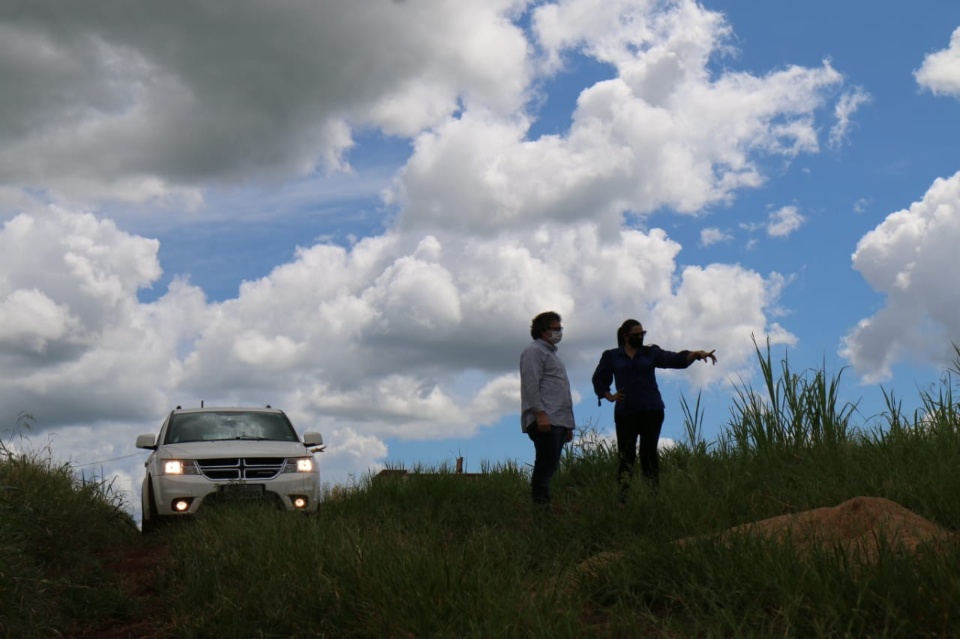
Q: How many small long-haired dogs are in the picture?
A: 0